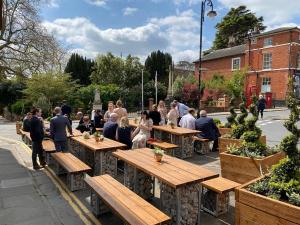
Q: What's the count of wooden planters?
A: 4